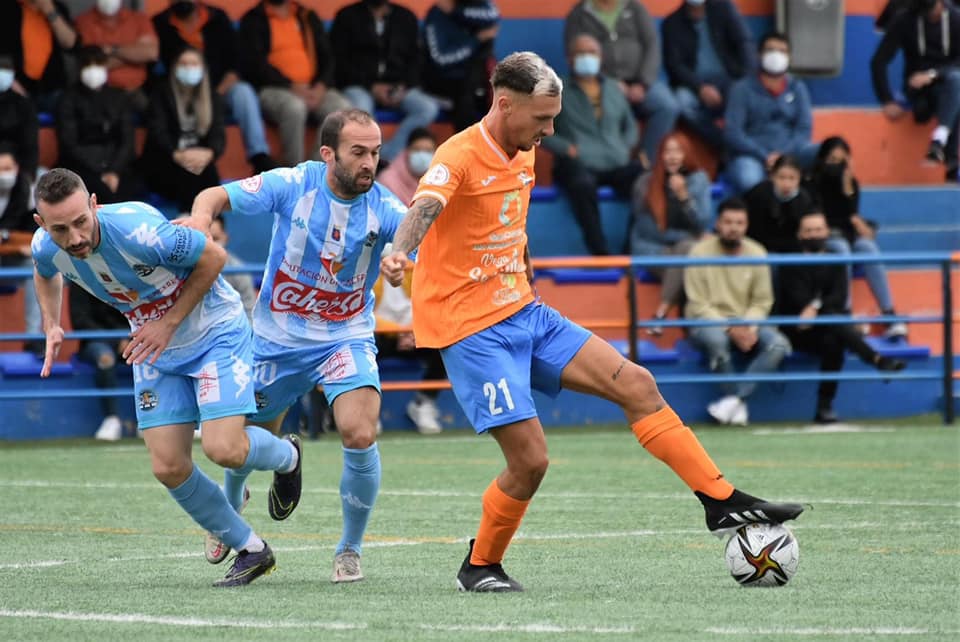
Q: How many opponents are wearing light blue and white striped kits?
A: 2